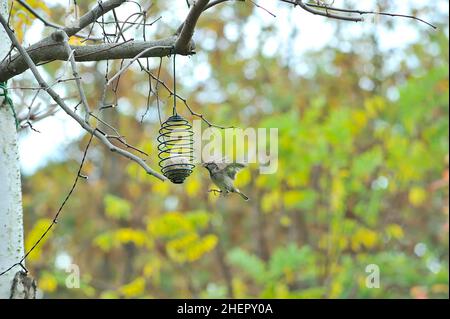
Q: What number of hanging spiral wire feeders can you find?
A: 1